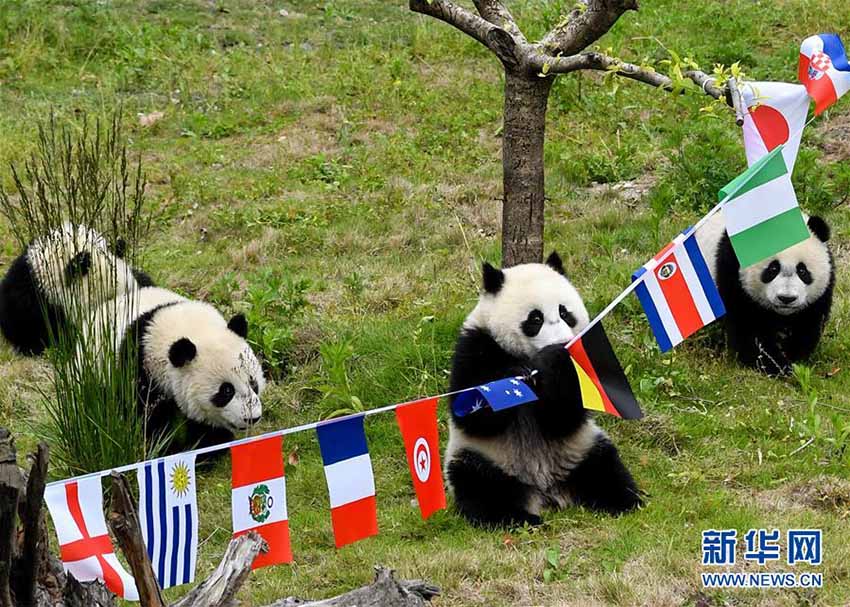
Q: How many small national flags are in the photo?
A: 11